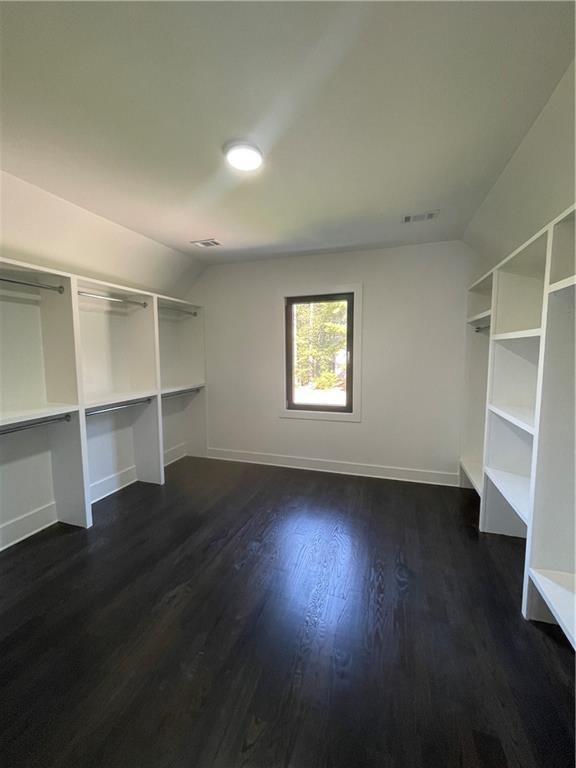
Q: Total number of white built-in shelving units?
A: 2